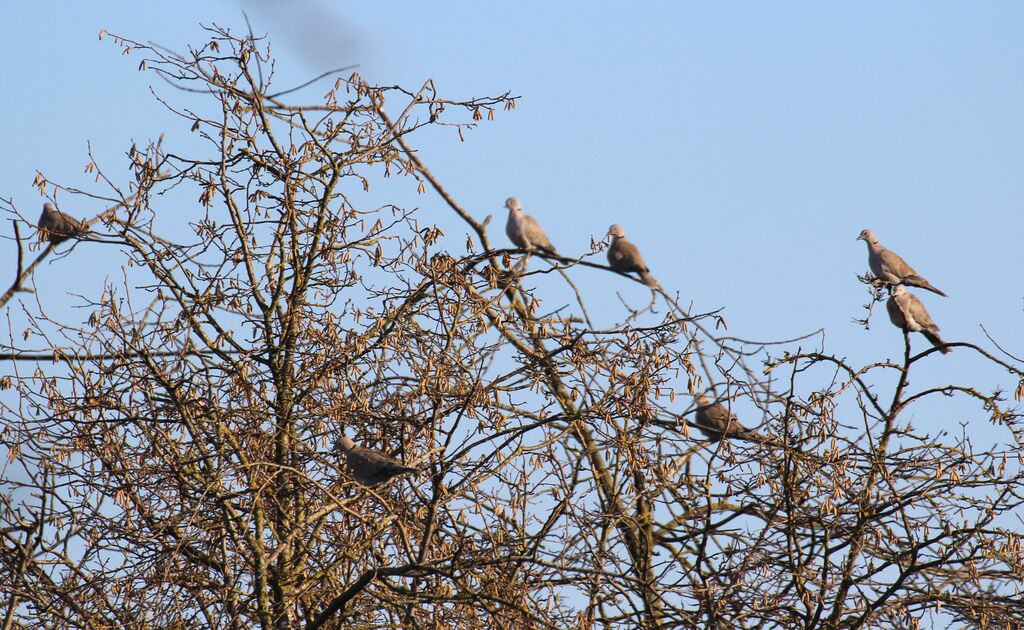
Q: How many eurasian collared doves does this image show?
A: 7